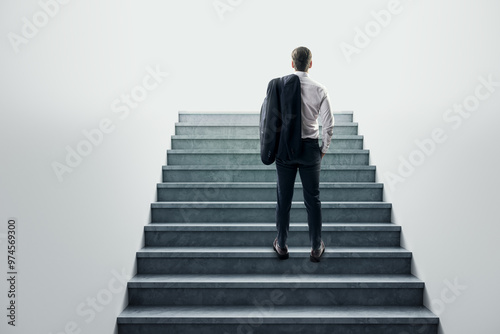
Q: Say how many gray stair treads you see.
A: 11